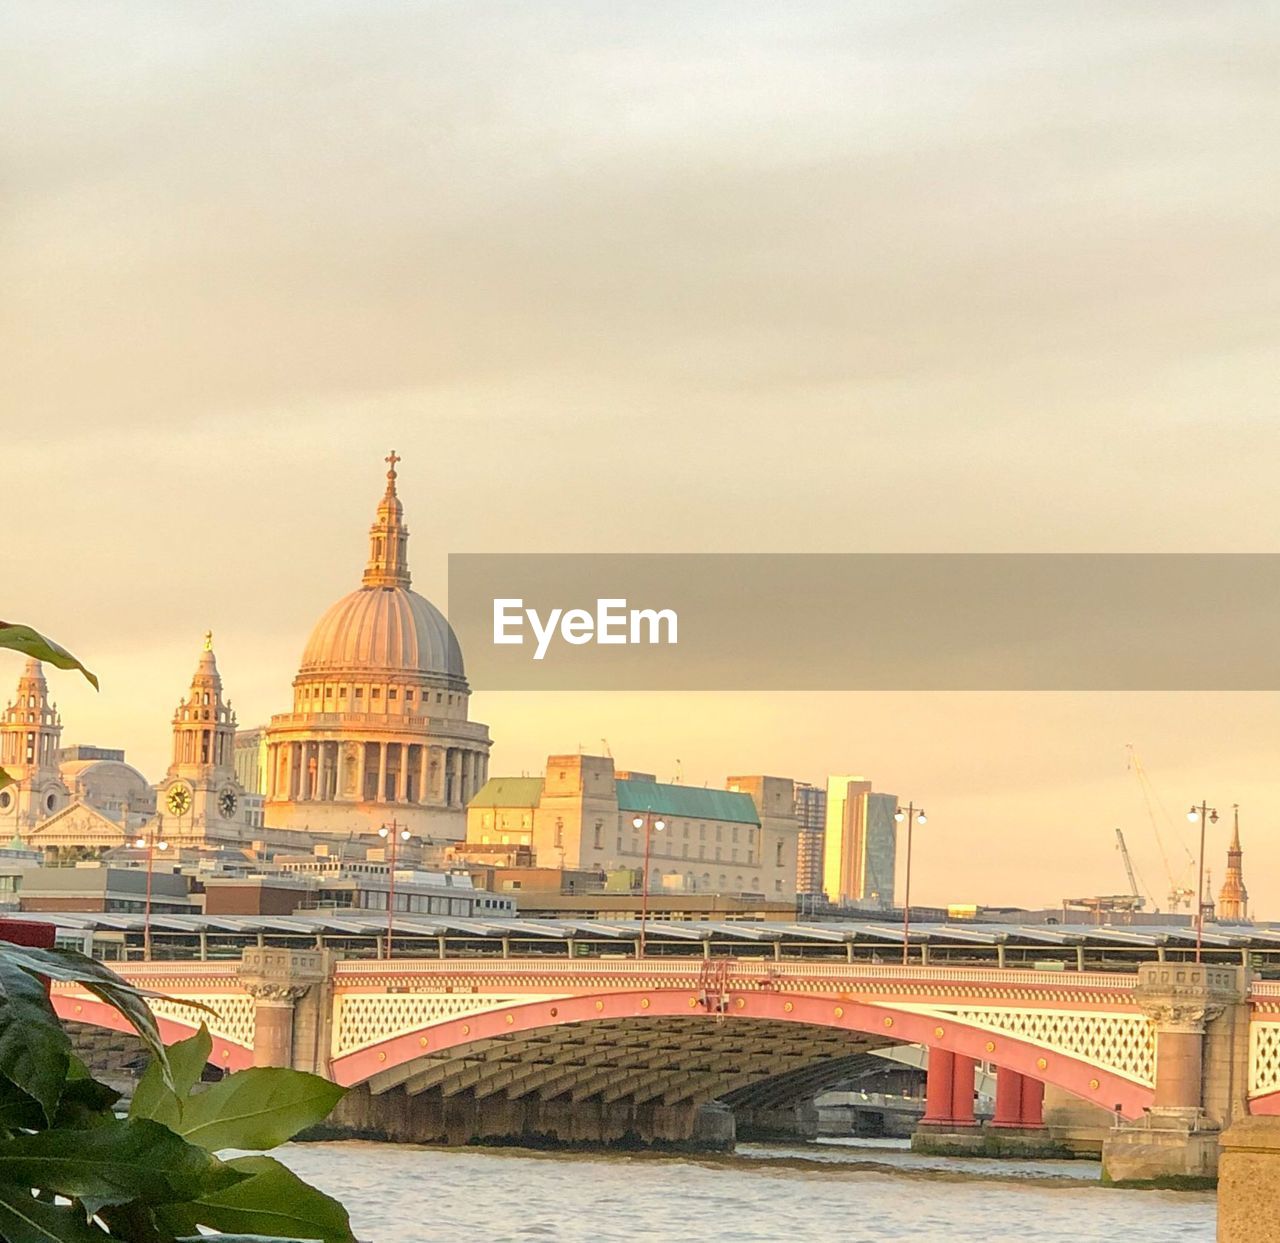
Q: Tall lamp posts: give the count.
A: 5